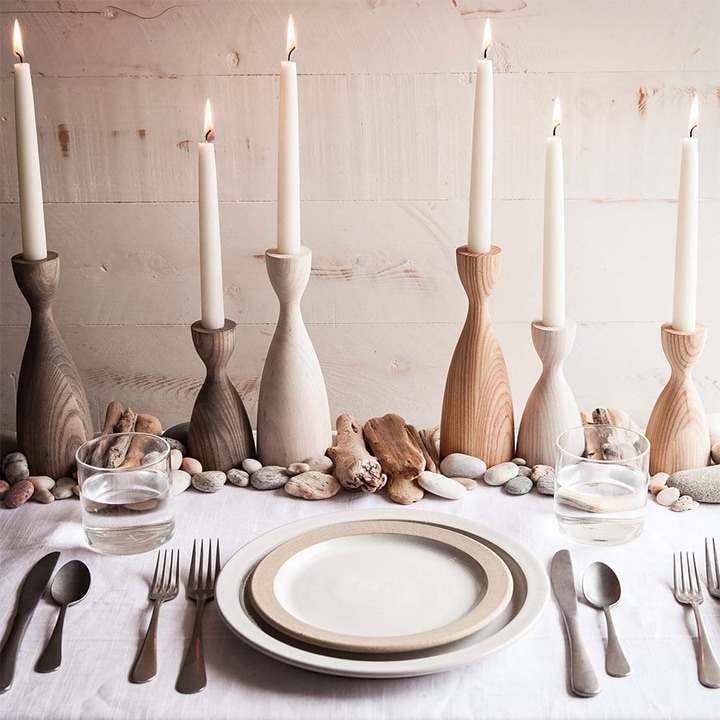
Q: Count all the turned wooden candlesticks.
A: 6